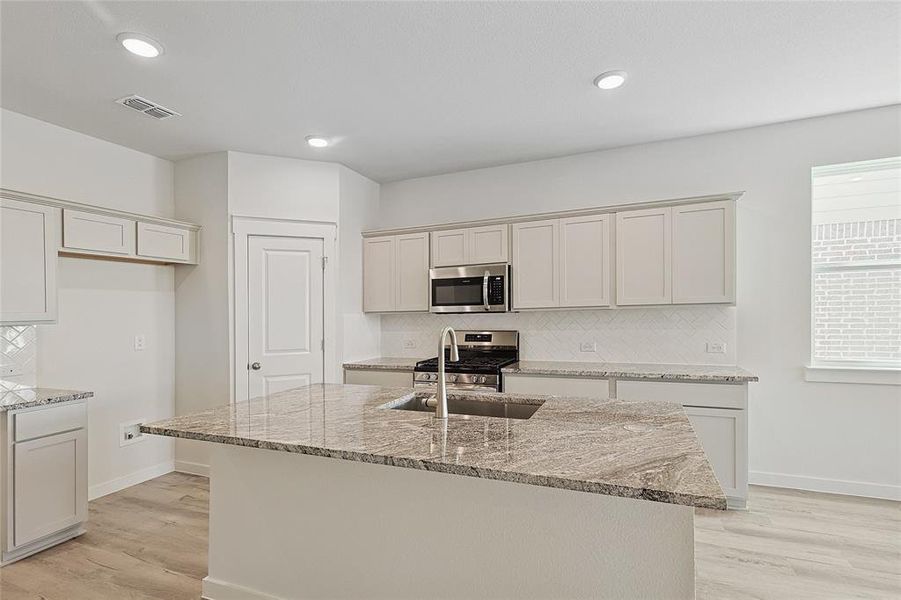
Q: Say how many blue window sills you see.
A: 0